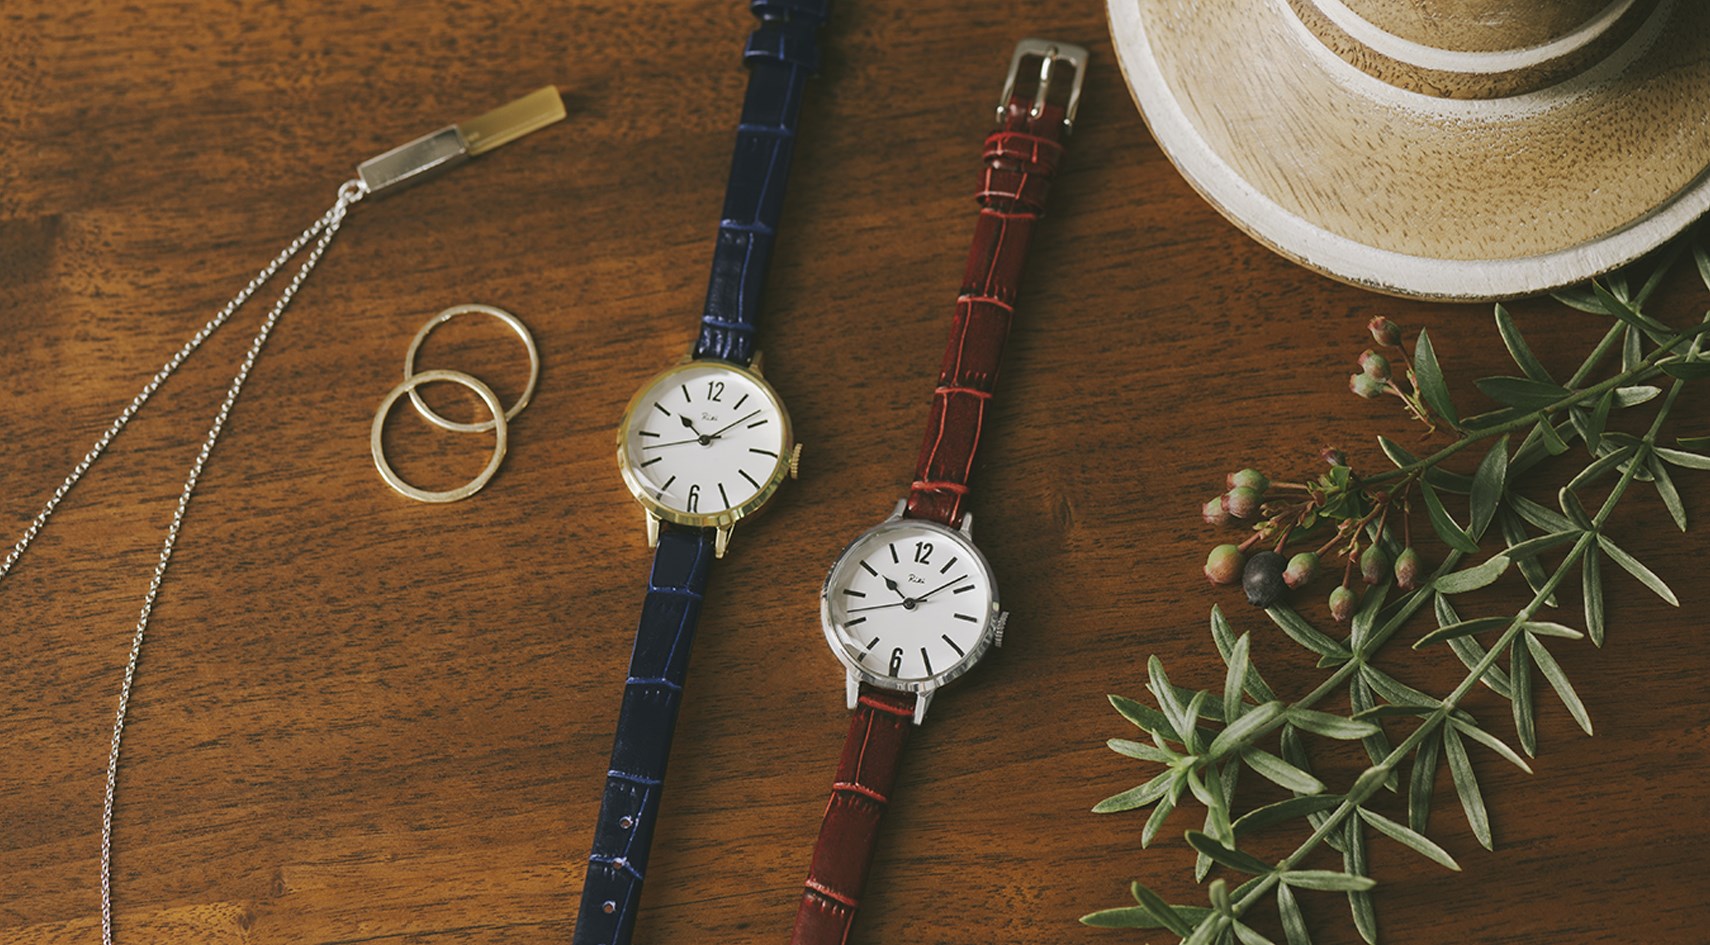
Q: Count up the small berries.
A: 13